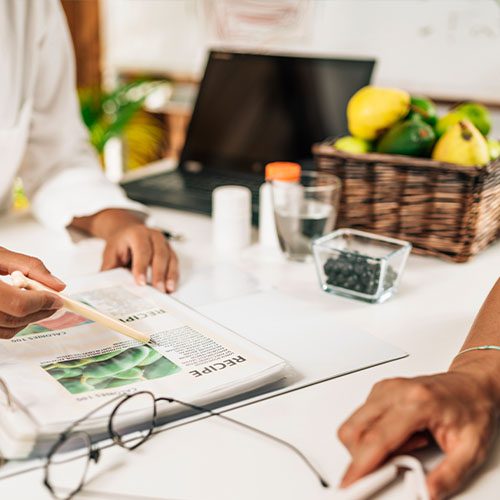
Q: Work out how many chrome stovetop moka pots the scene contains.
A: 0